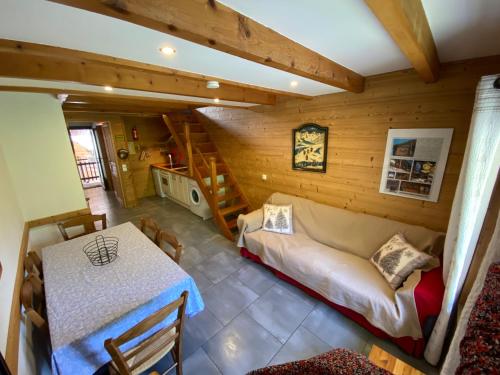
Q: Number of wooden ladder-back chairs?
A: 6